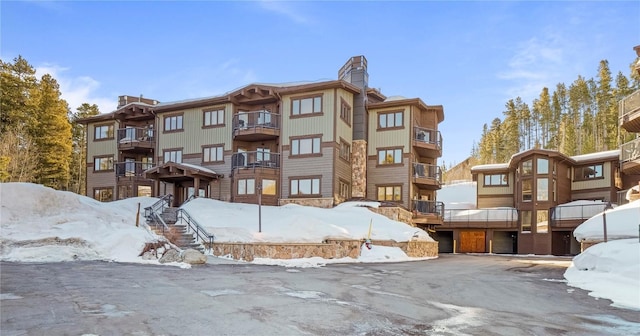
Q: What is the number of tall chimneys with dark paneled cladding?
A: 1